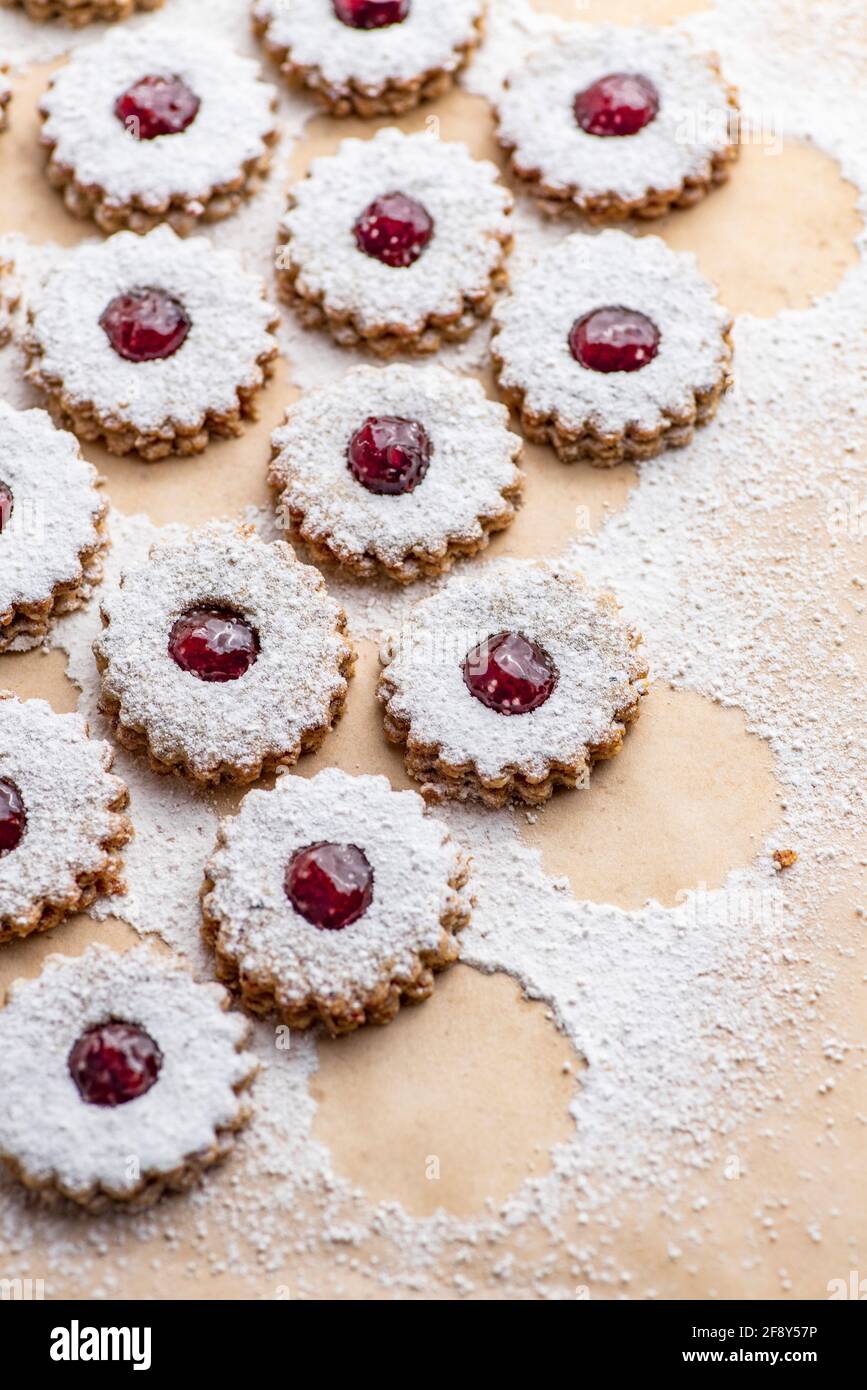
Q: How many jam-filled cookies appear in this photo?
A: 13